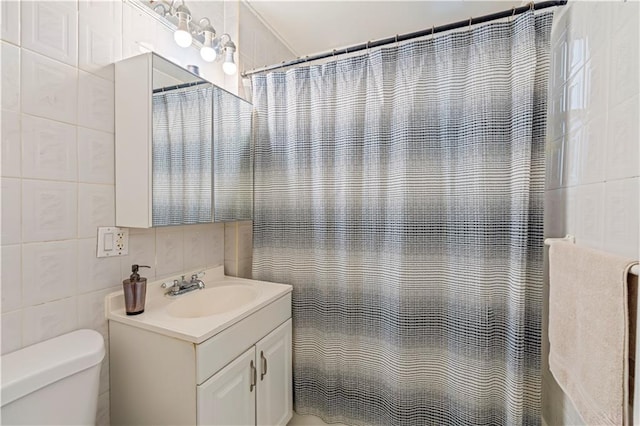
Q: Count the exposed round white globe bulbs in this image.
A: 3